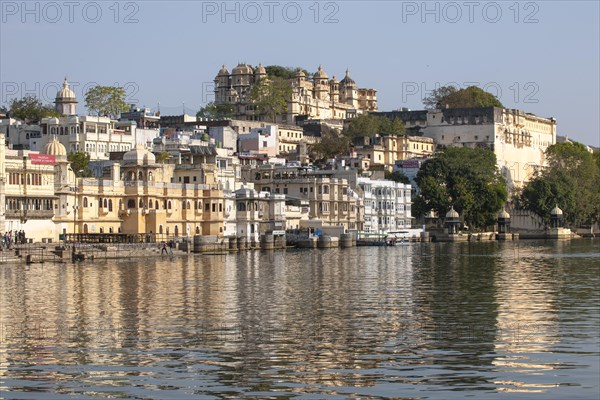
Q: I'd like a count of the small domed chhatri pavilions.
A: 3